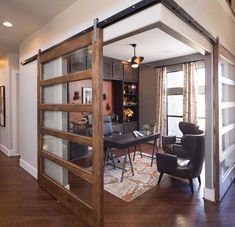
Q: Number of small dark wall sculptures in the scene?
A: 3